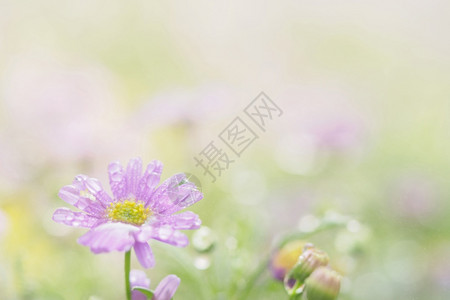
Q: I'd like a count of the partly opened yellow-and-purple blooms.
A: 1